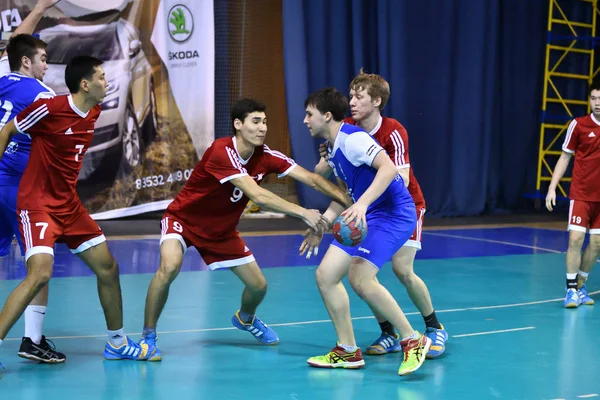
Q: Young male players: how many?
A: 6